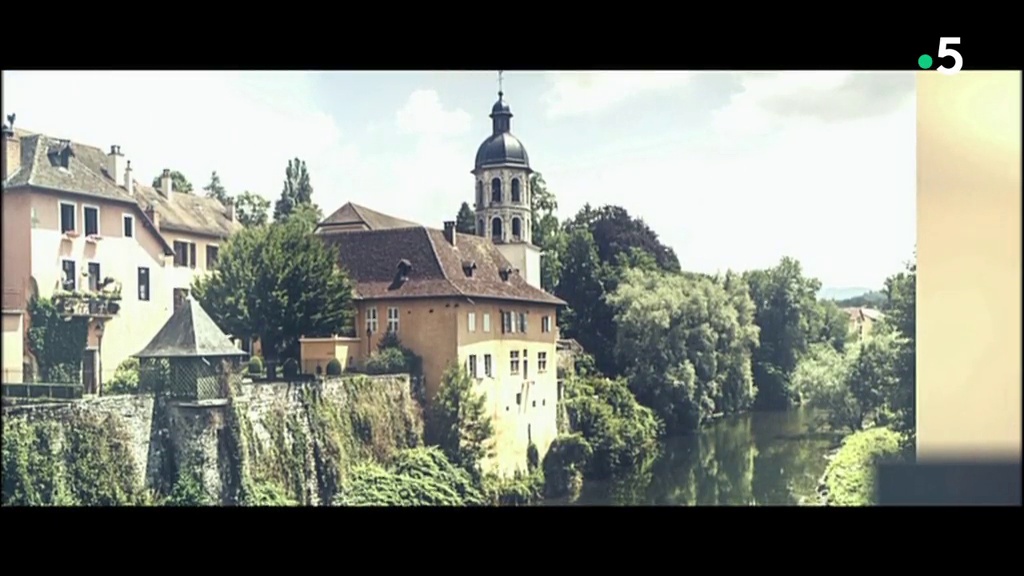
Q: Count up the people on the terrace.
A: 0